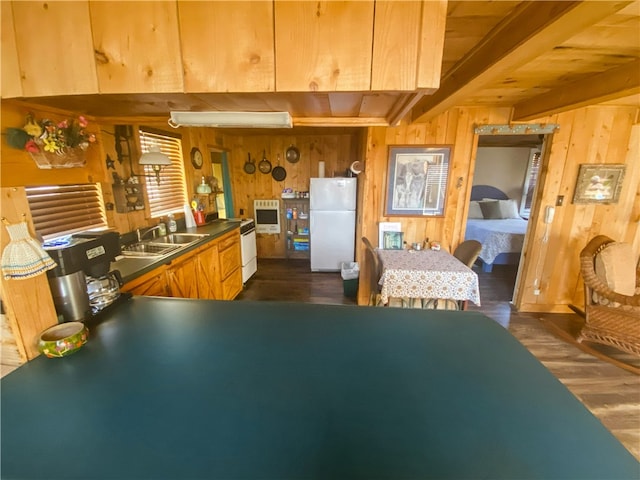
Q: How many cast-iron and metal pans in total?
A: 4